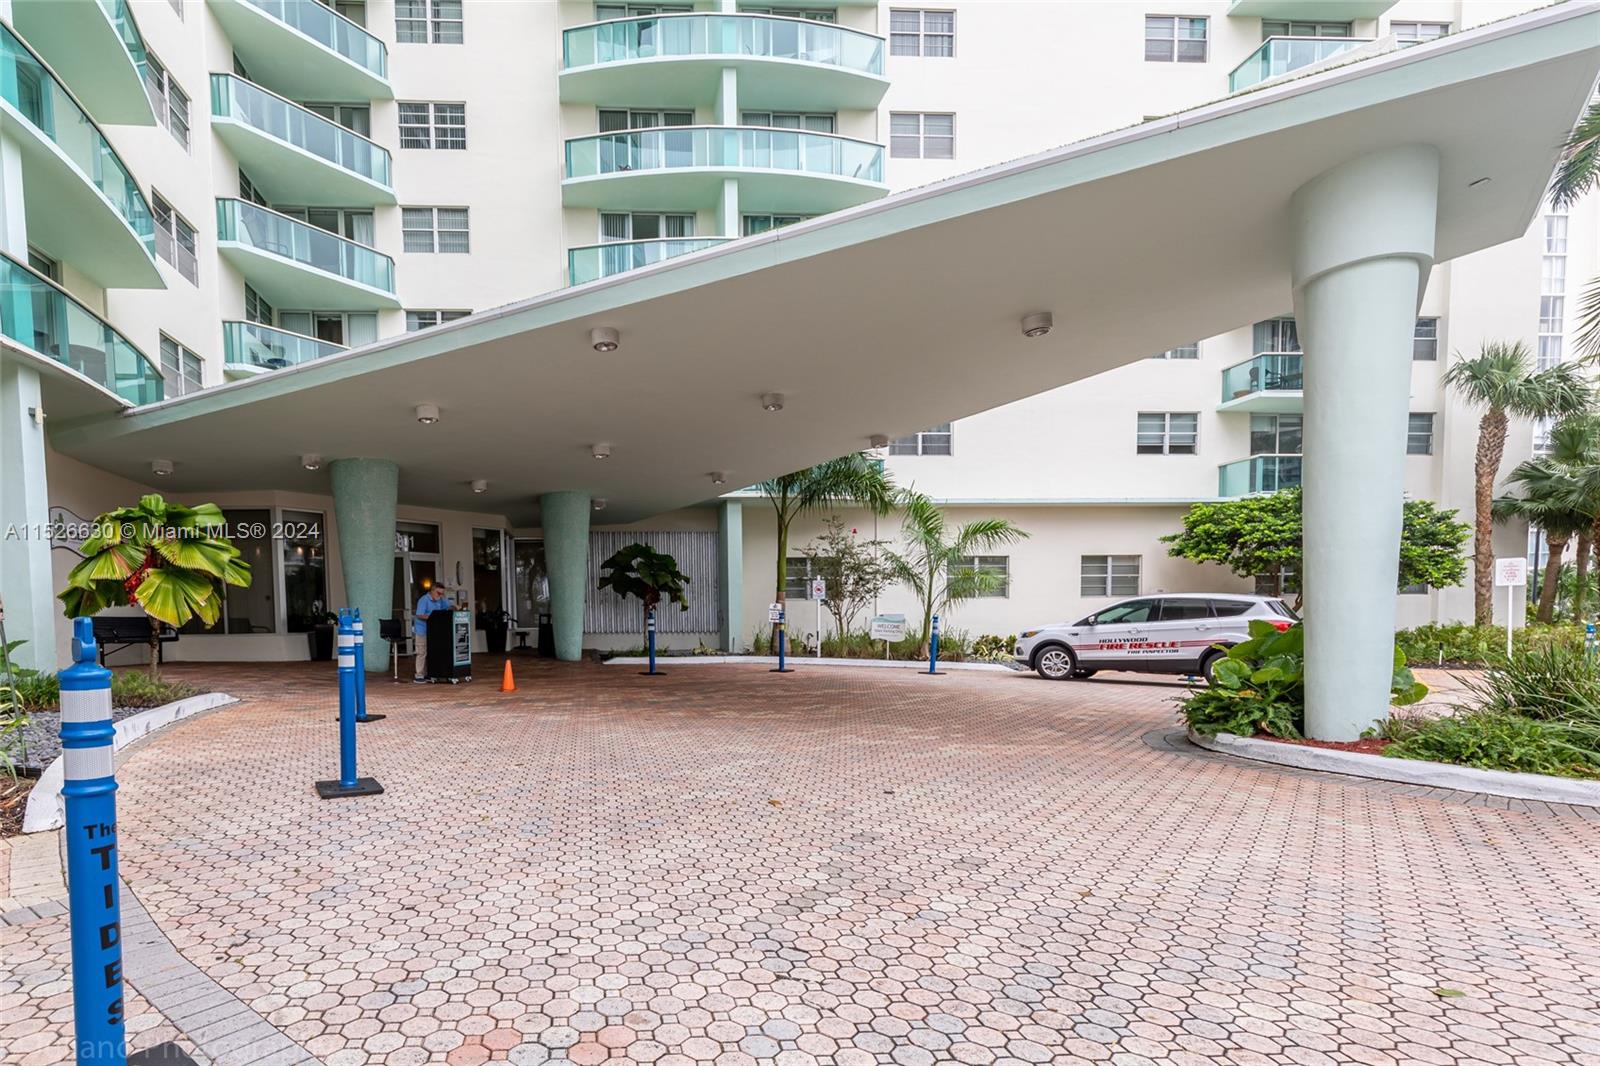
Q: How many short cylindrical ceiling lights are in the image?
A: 11